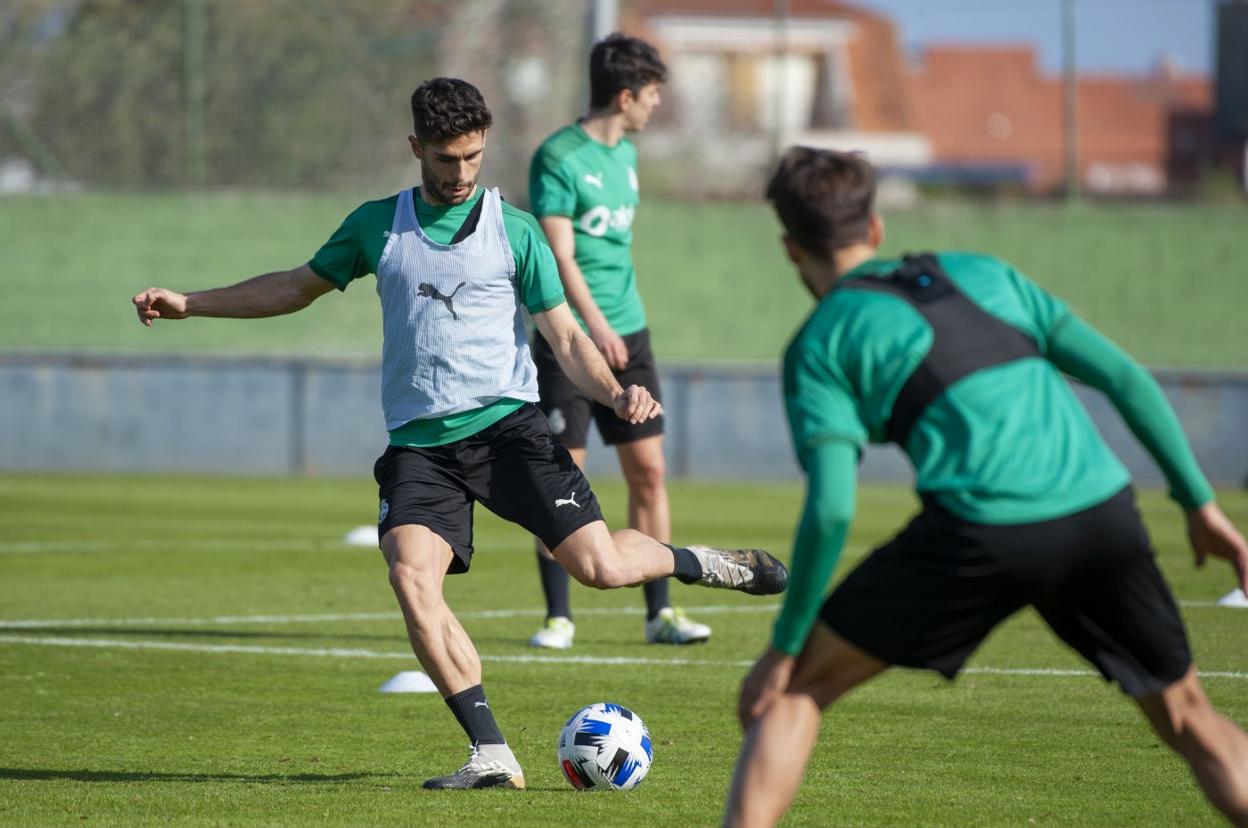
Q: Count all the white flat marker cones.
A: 3